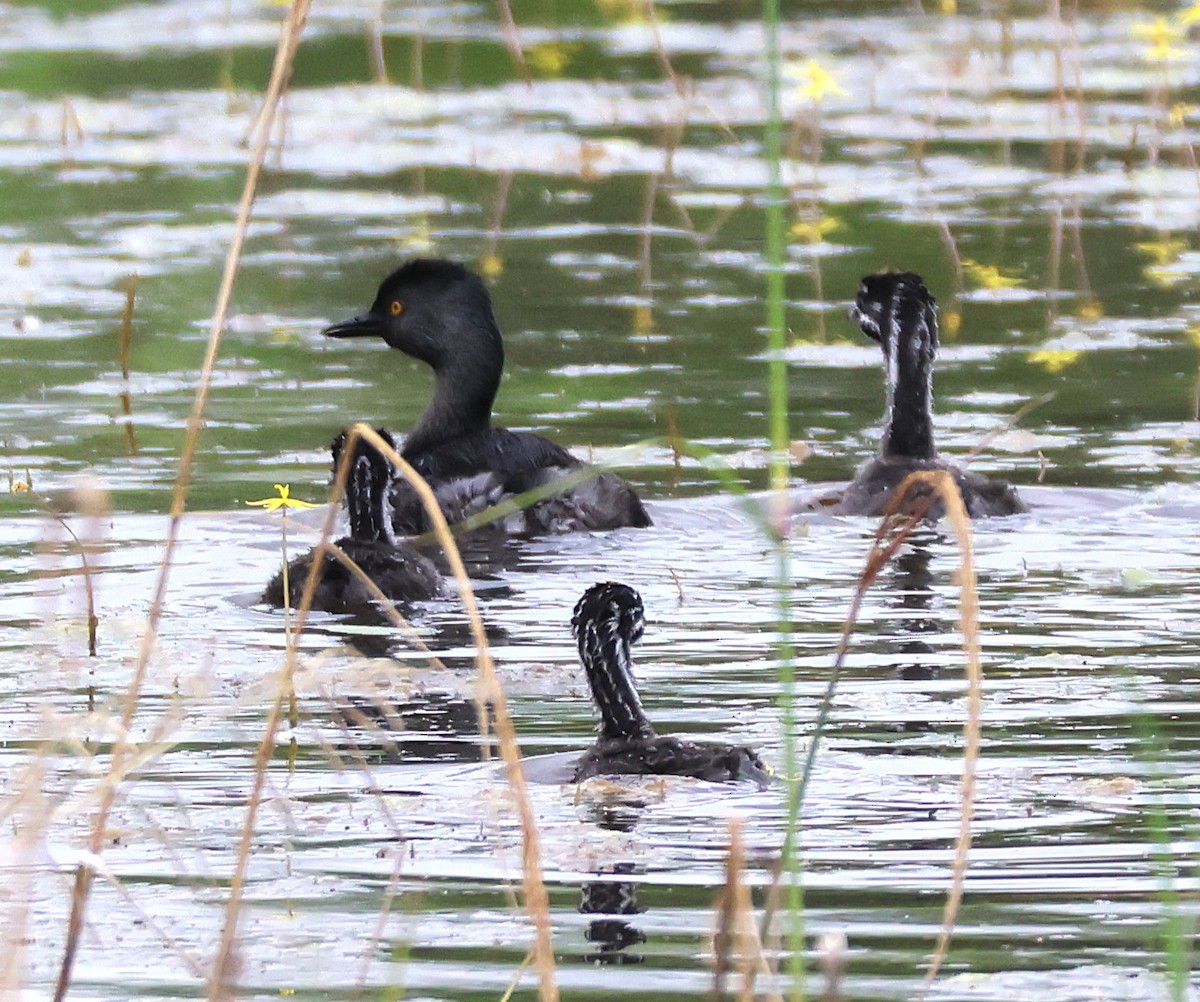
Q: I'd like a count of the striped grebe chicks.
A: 3